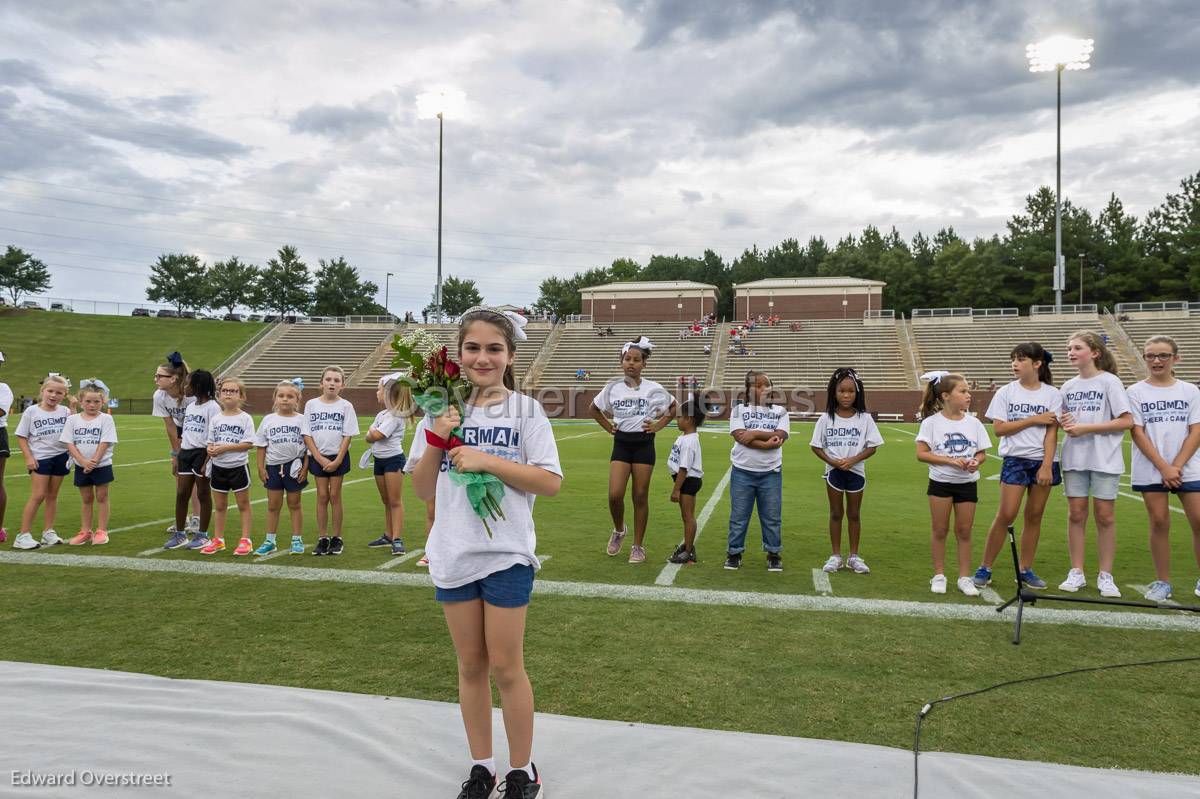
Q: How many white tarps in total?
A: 1